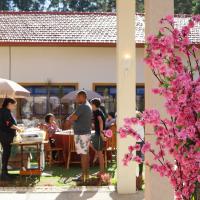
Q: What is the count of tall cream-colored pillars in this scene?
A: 2